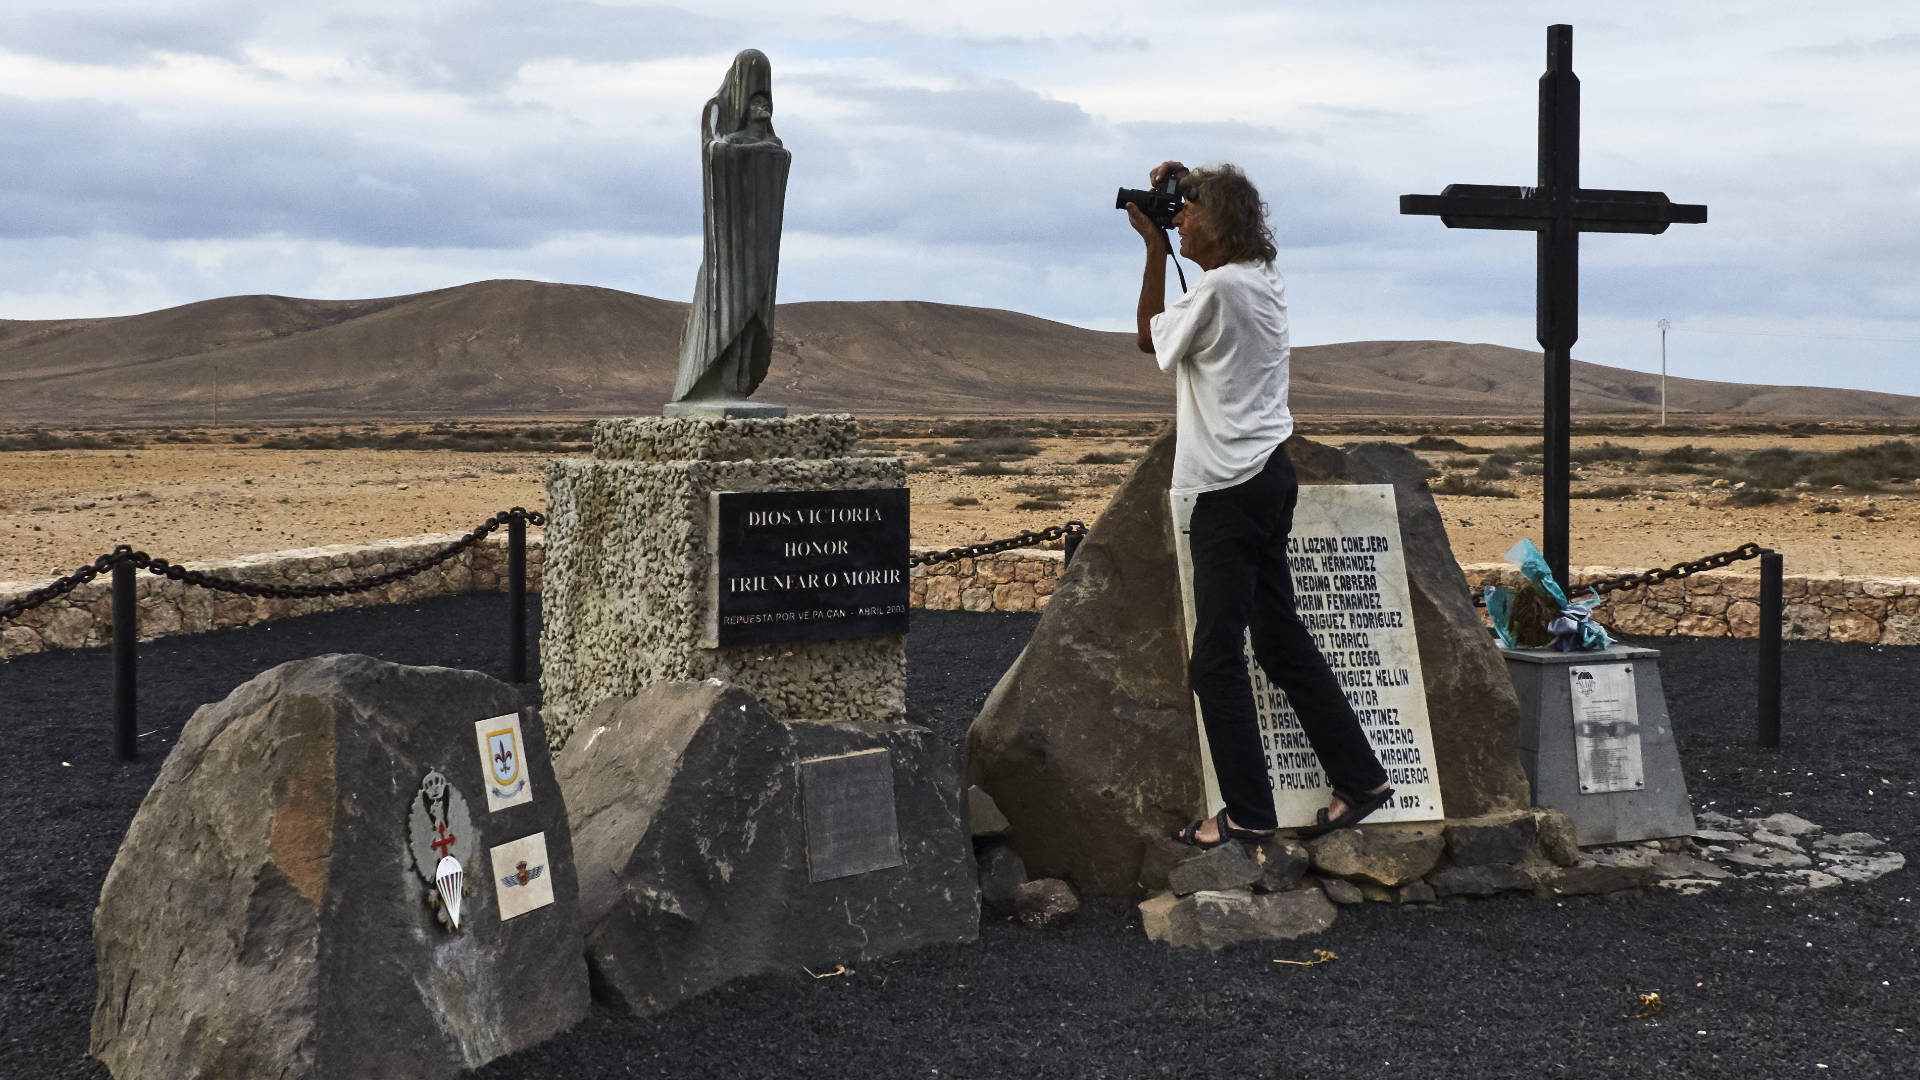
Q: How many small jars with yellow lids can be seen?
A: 0